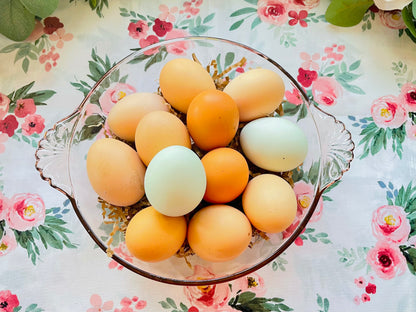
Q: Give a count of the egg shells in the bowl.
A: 12